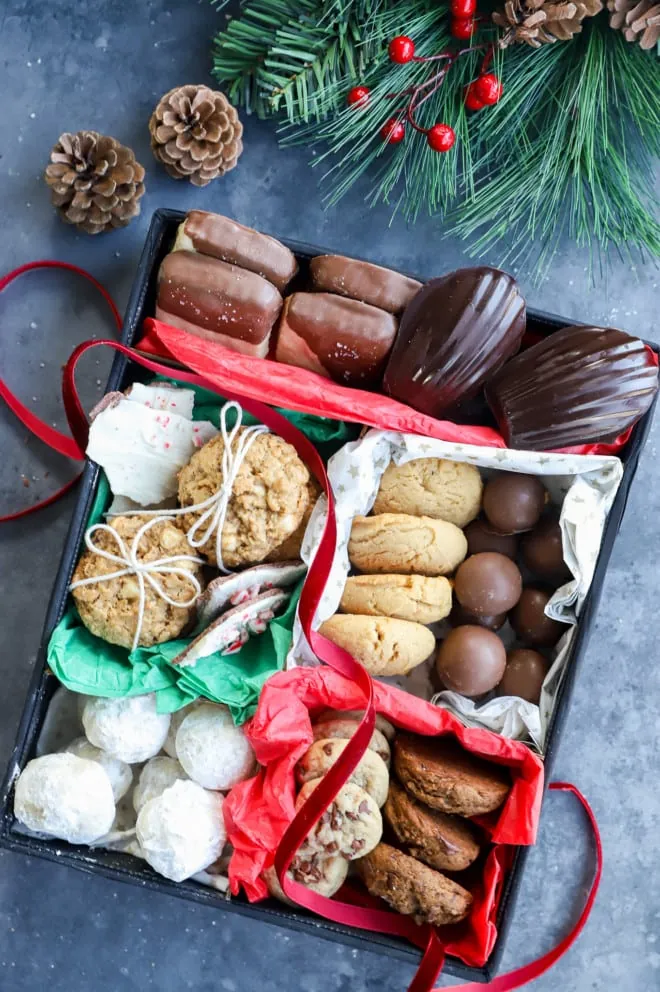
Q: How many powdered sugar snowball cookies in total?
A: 7